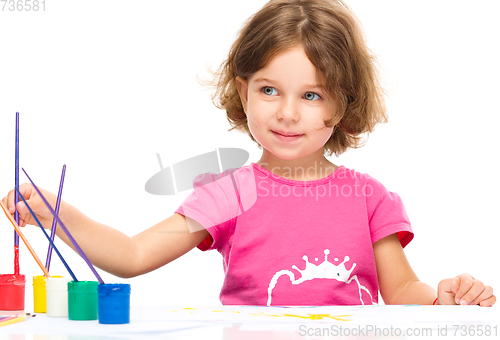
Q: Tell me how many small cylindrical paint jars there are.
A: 5